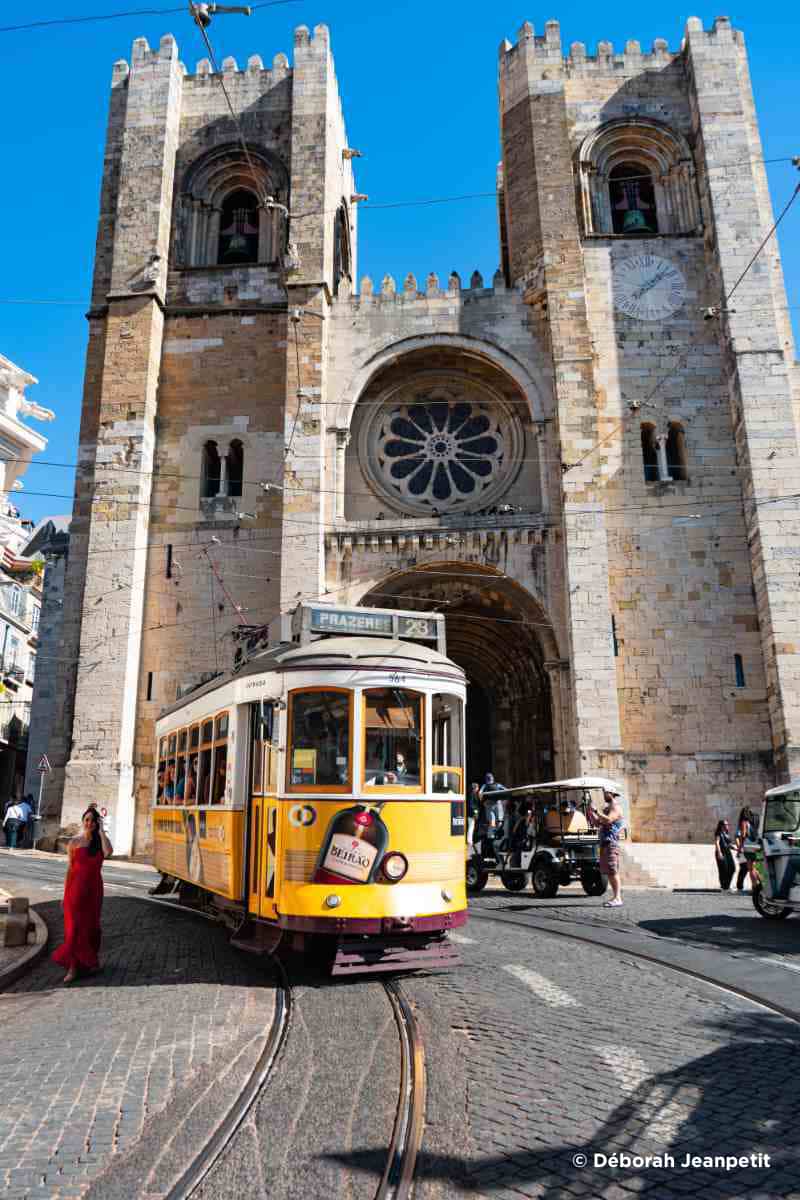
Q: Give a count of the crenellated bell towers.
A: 2